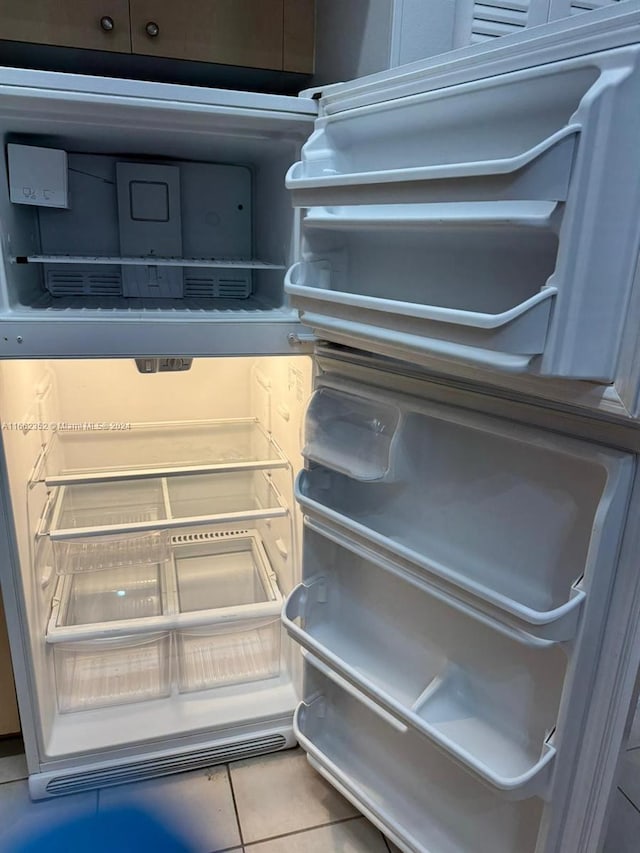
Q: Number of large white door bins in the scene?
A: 5